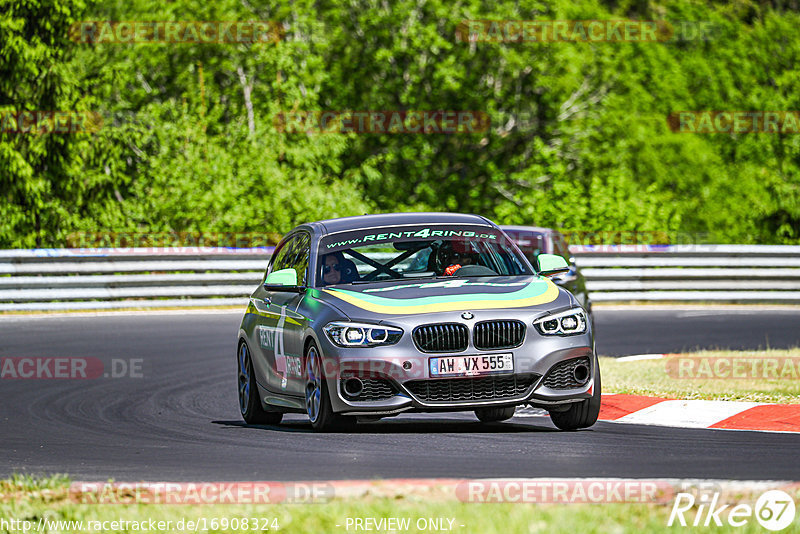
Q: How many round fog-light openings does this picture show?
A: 2